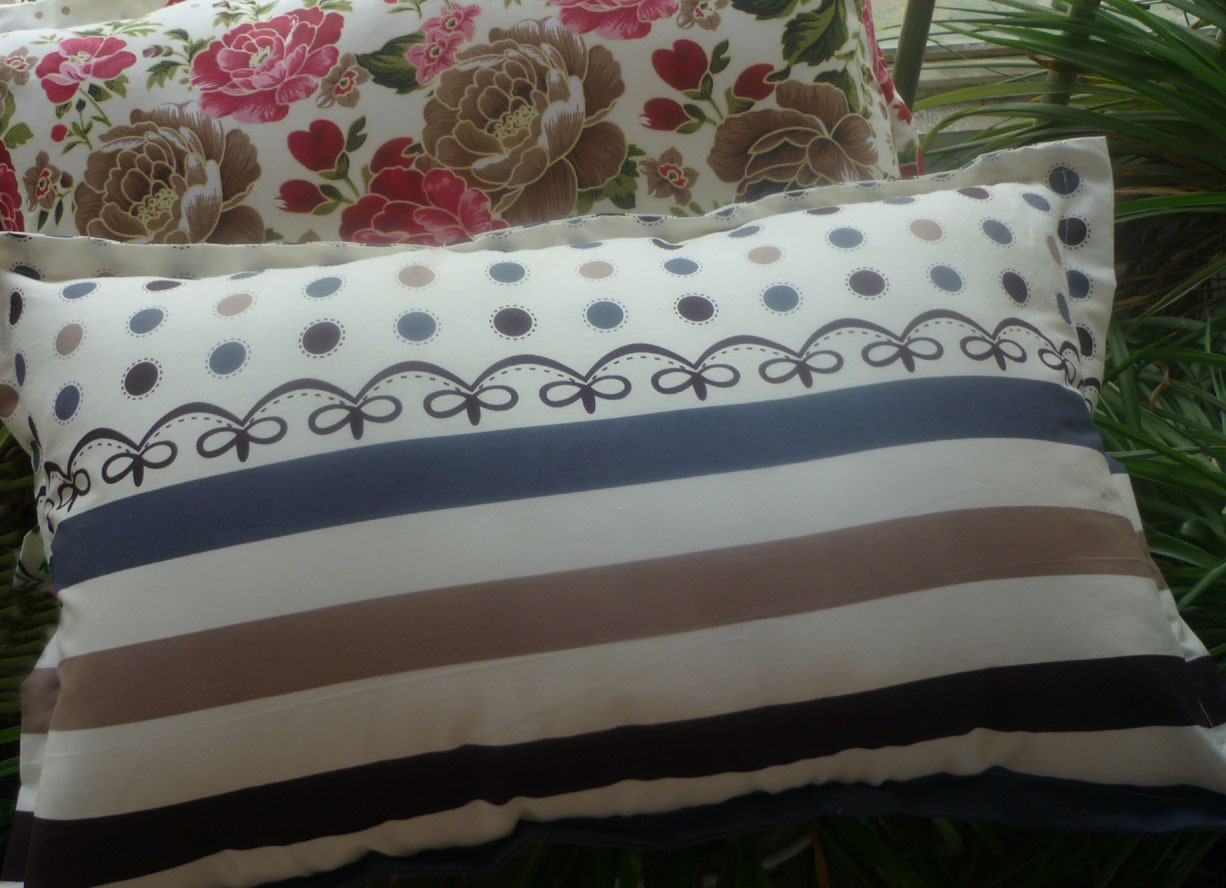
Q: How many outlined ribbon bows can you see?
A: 11